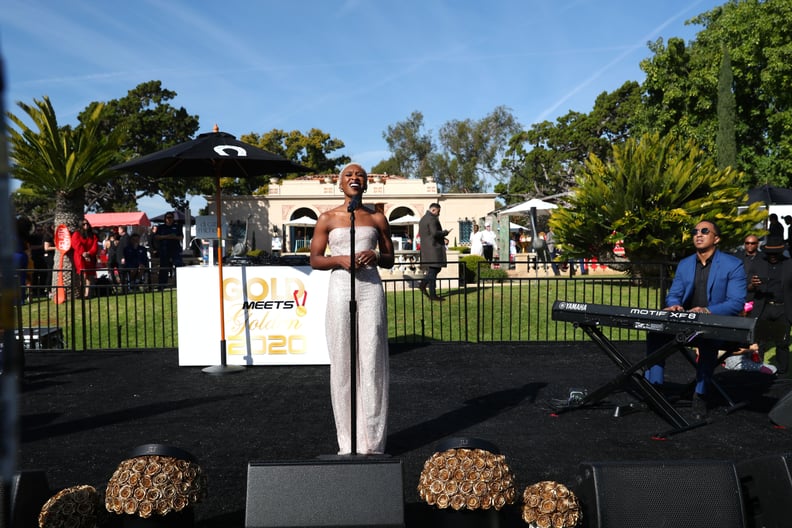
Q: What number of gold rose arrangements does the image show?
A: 4